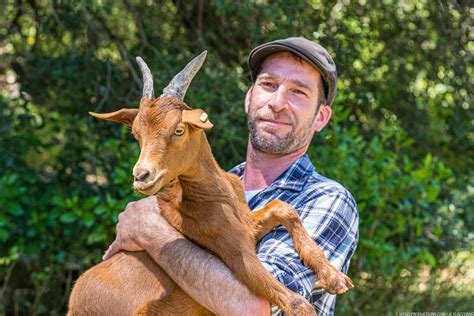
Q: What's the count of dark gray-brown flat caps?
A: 1